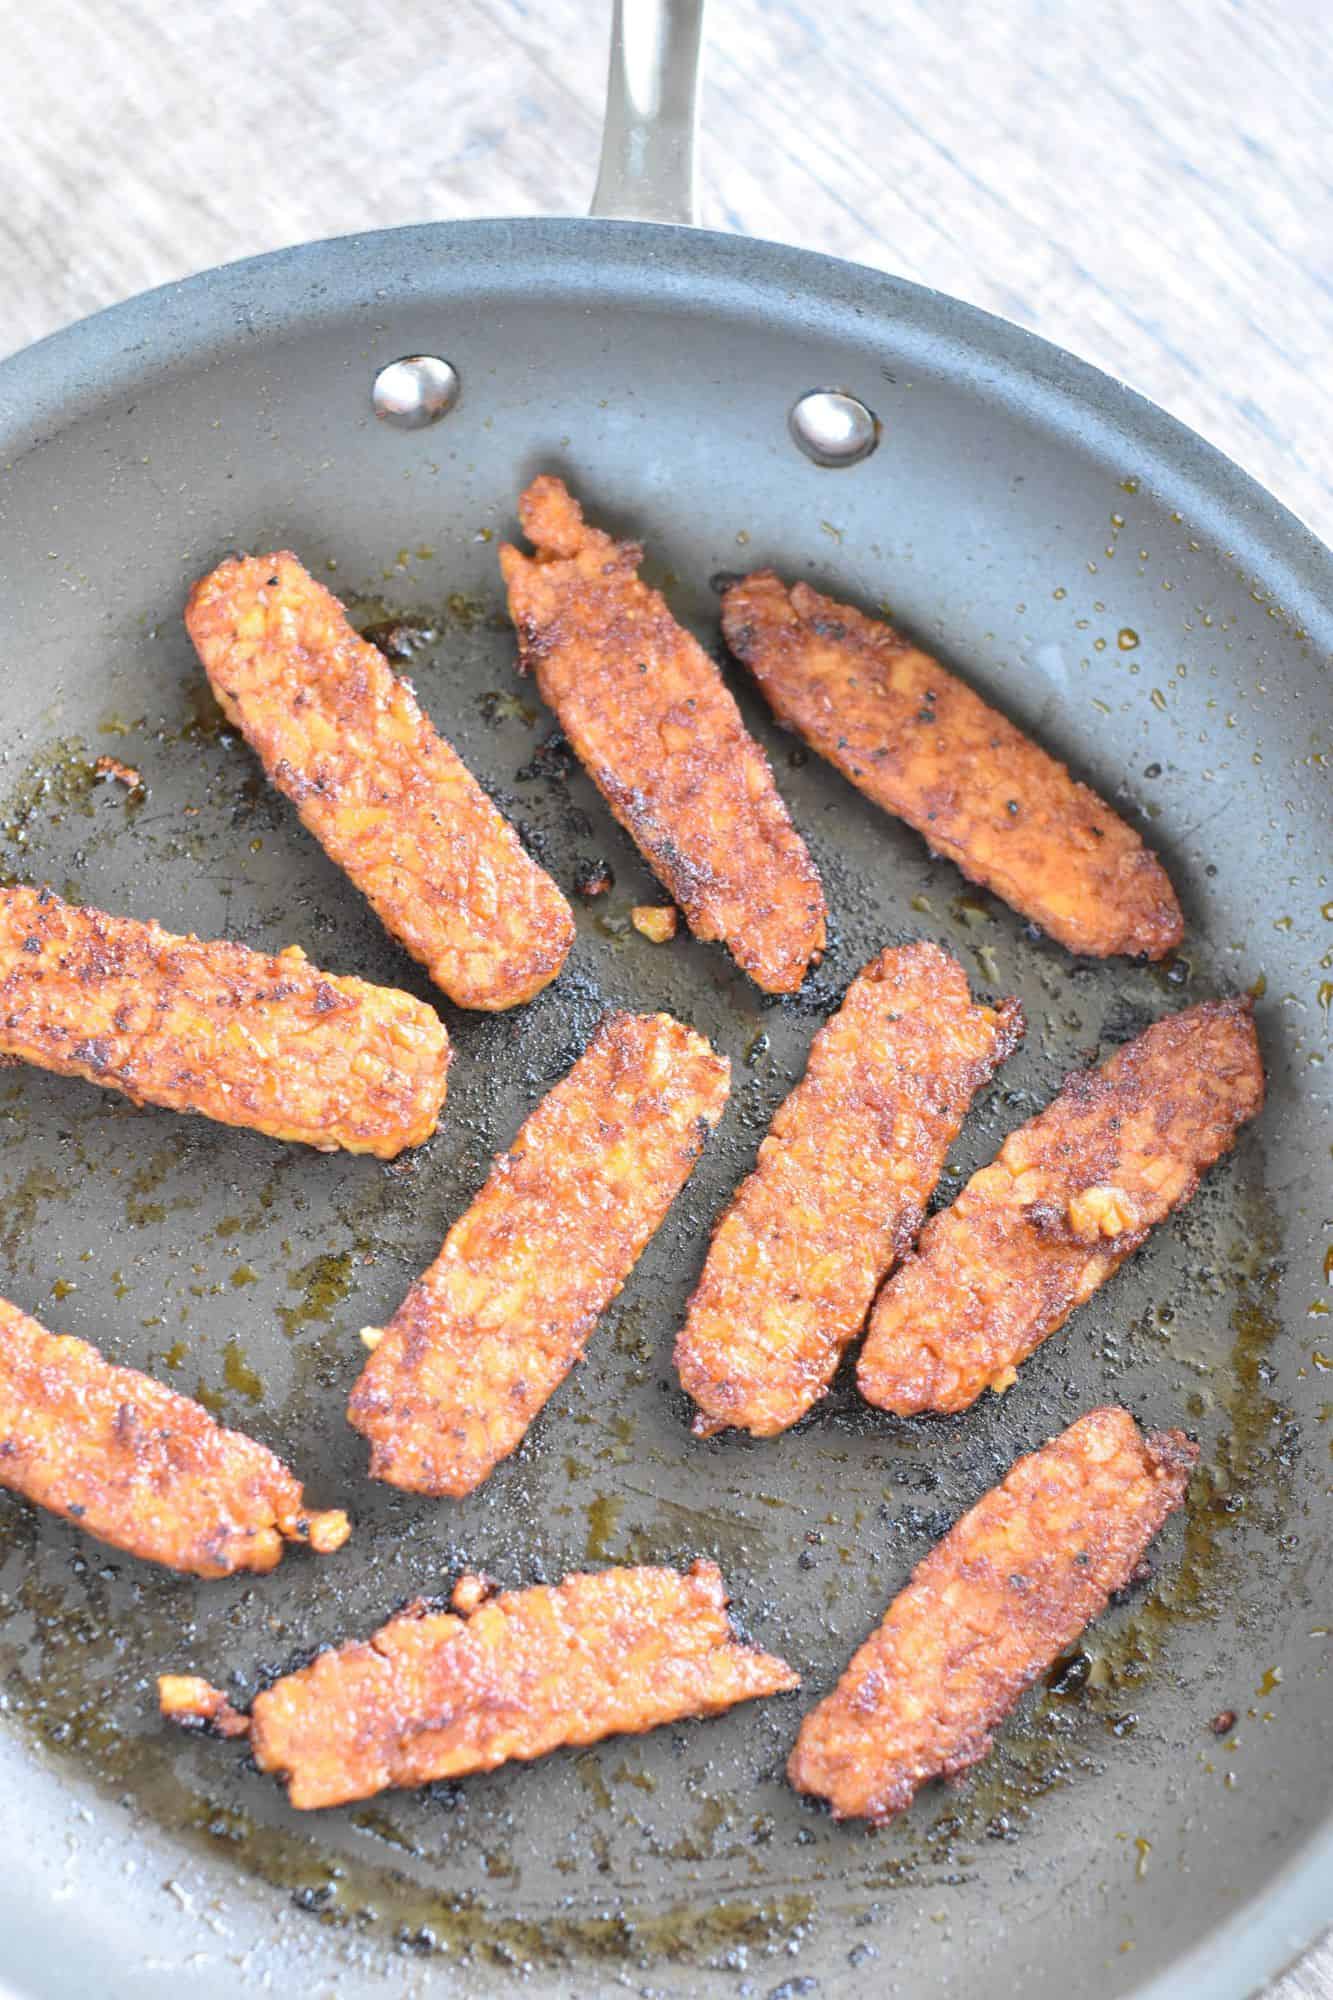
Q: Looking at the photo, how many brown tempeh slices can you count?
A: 10